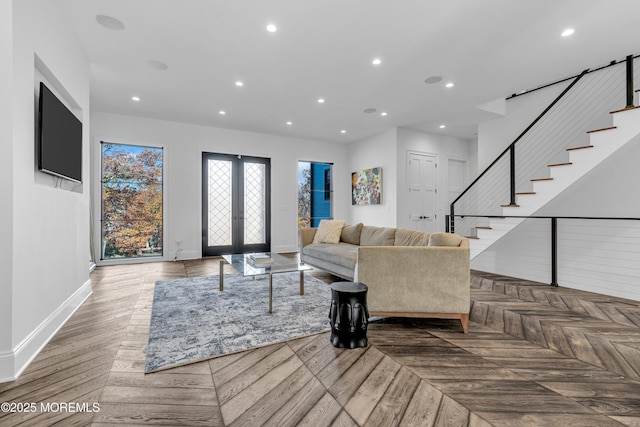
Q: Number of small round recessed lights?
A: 12